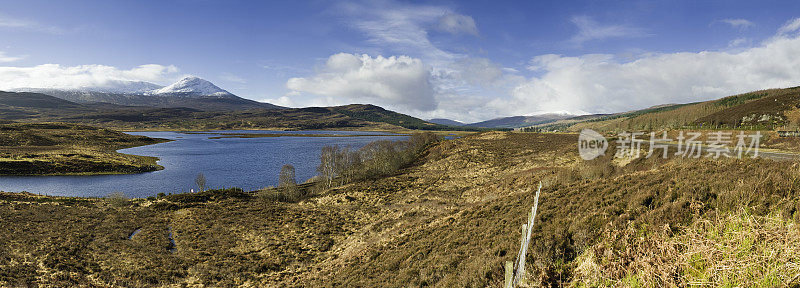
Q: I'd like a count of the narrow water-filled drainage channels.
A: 2